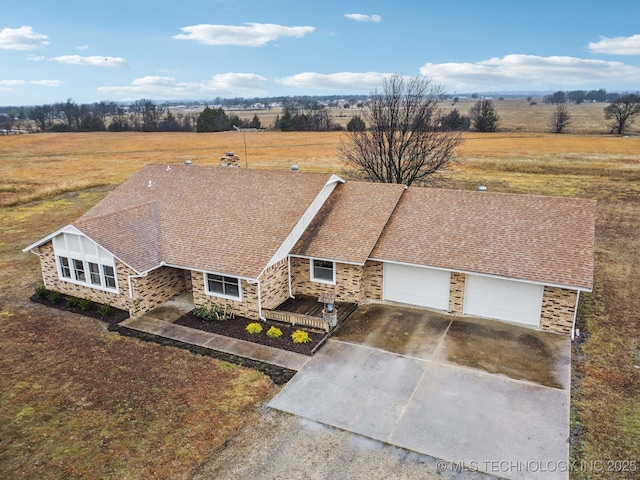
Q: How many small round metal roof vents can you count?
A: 3